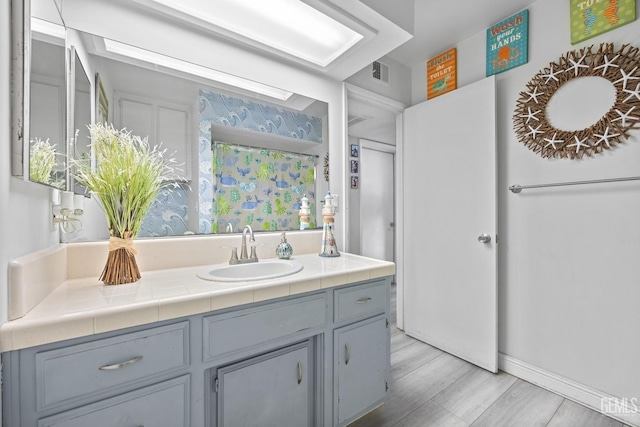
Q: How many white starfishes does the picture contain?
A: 12